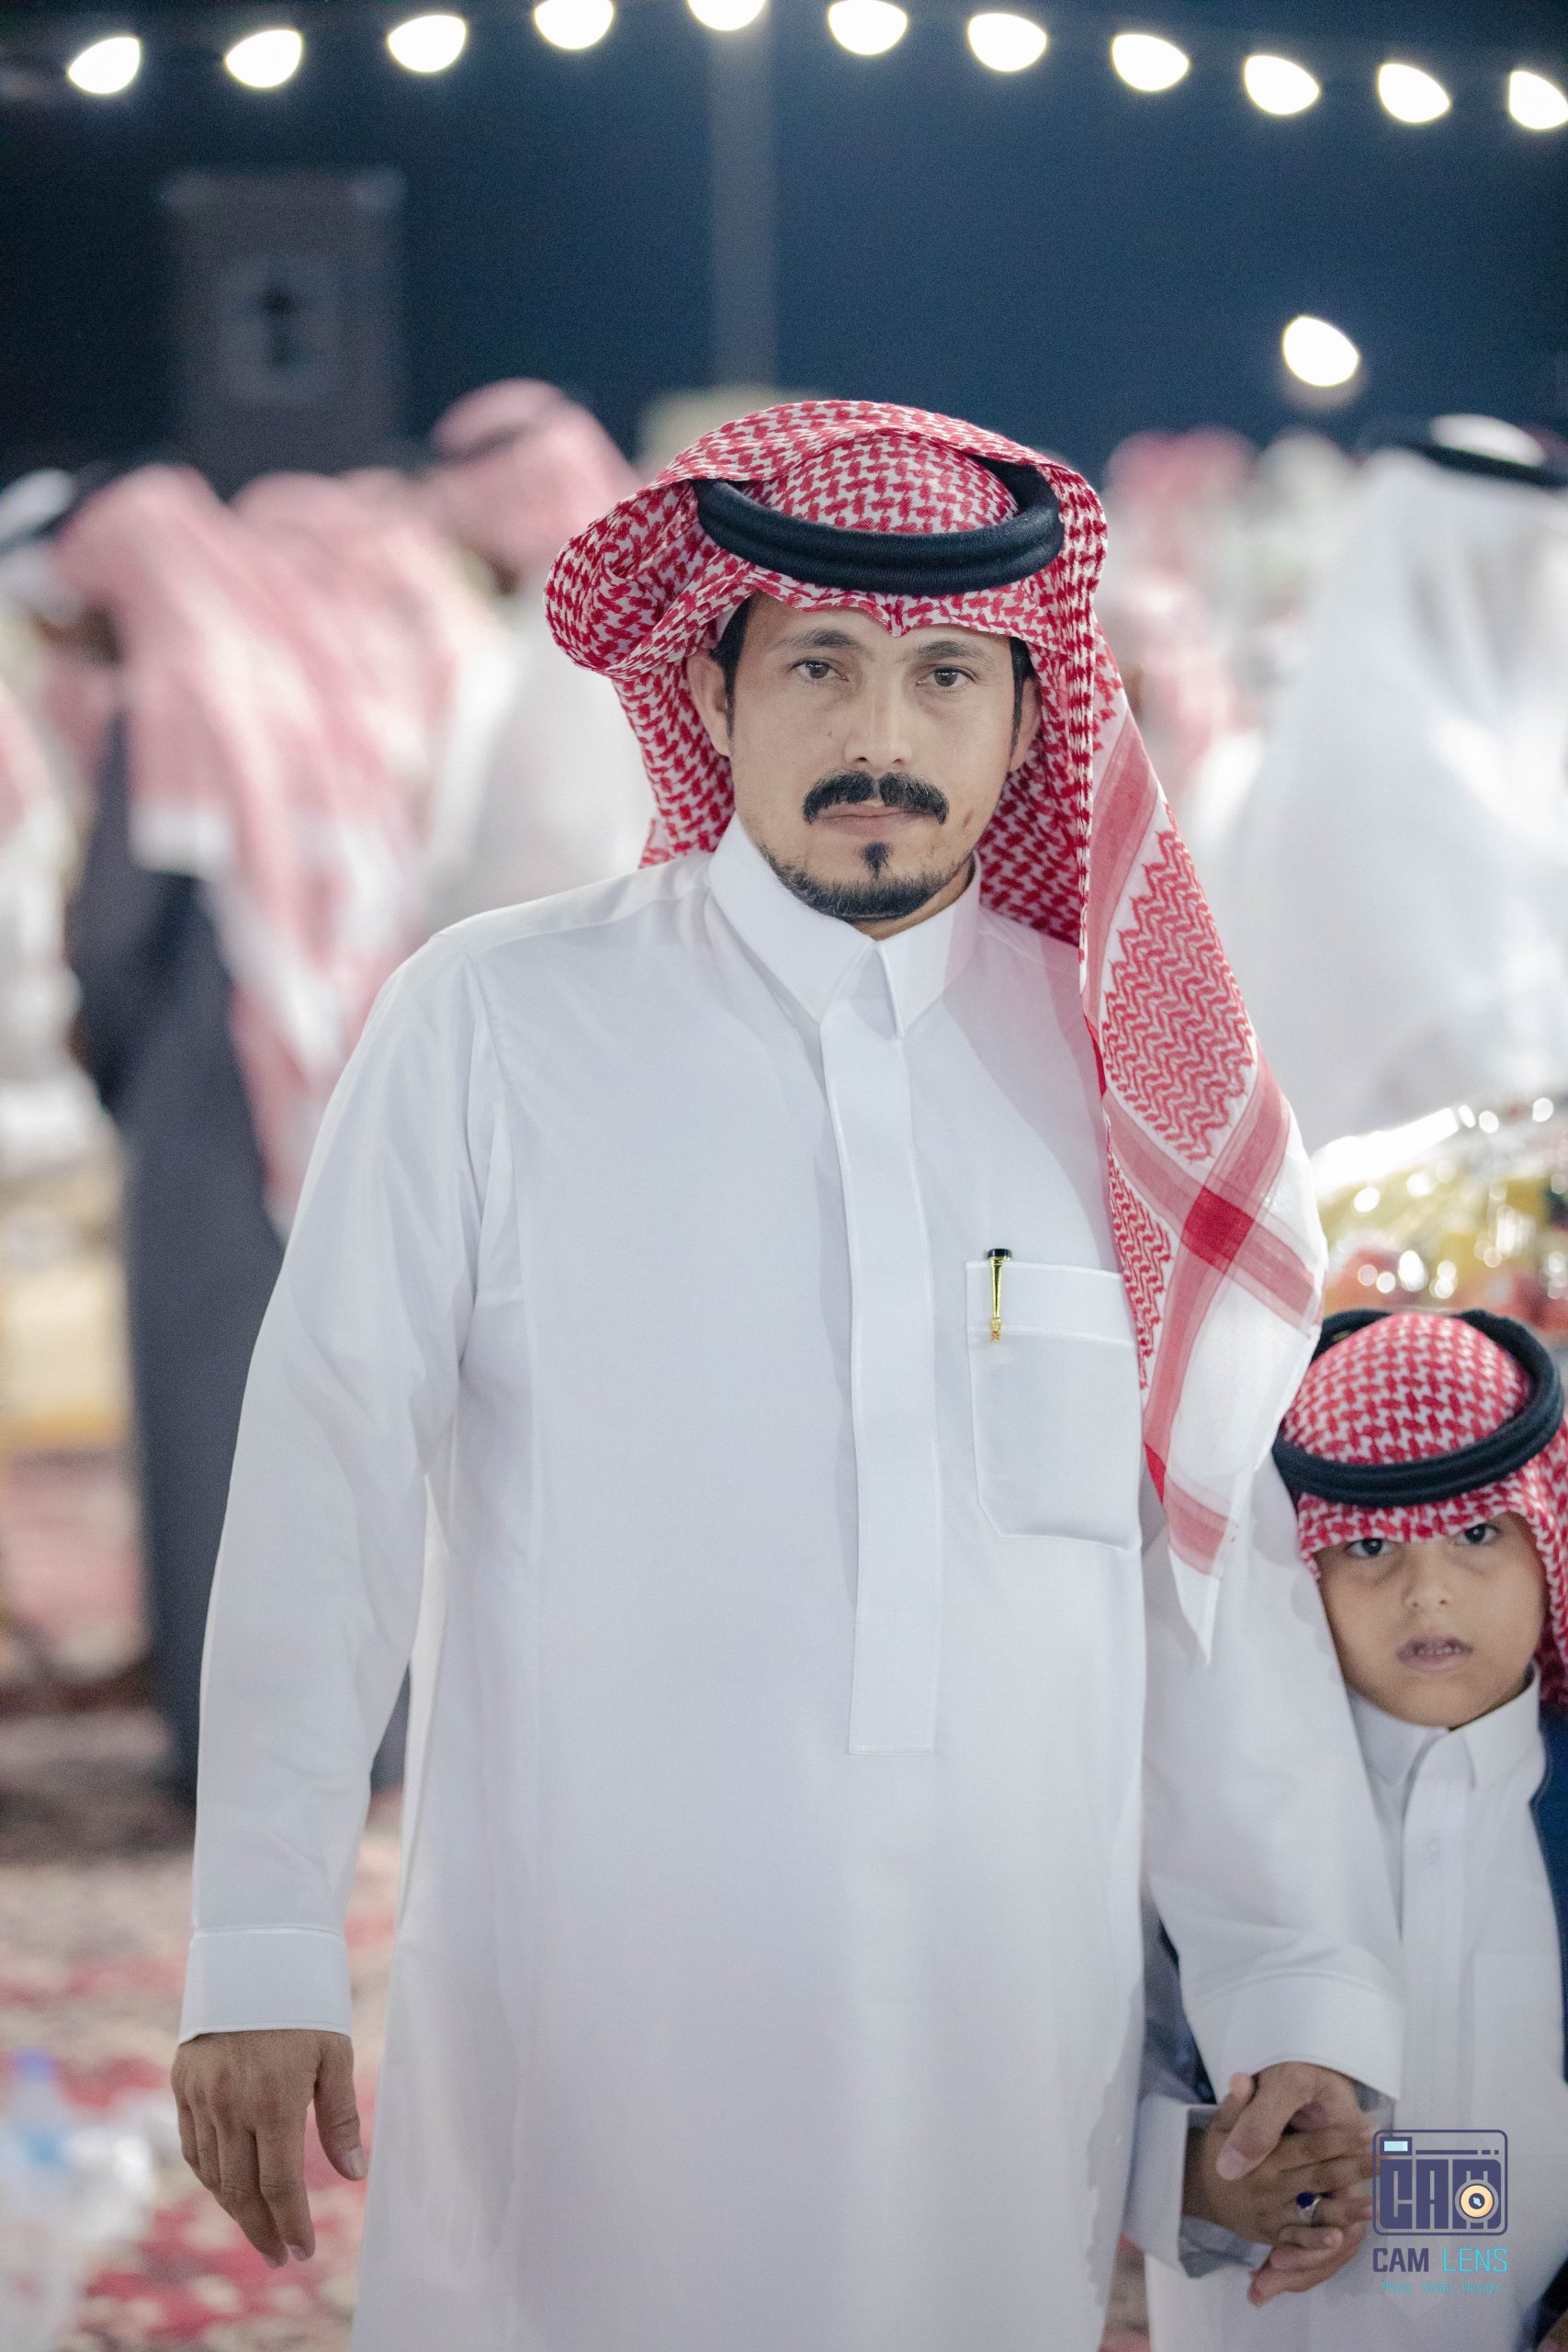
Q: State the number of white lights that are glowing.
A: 12